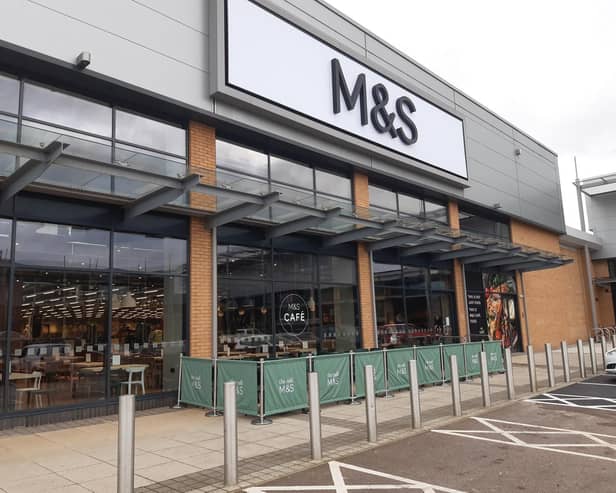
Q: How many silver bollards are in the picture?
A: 15